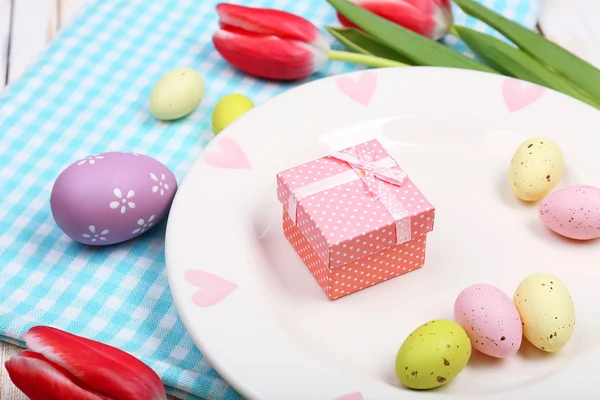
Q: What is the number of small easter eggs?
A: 7